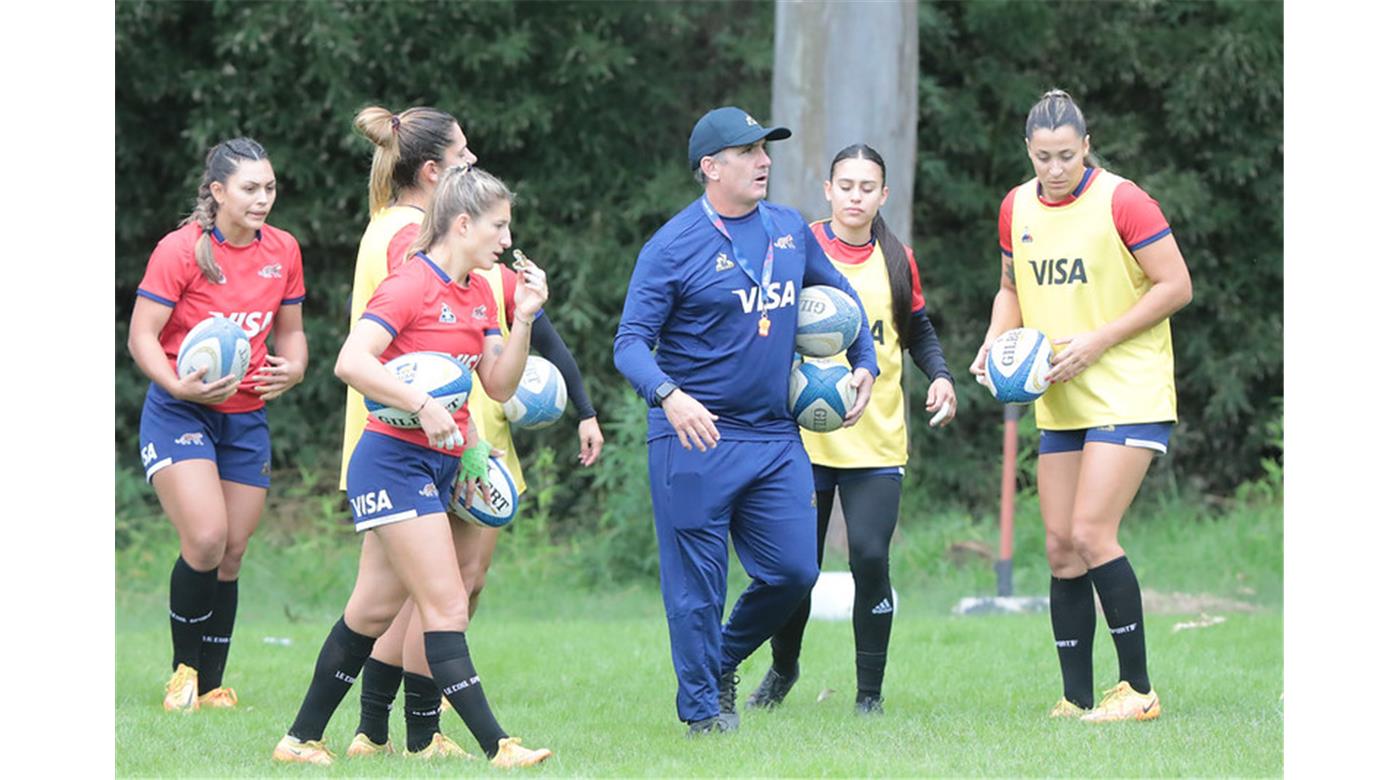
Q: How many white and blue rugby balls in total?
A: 7